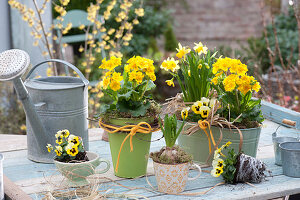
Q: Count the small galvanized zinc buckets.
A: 2